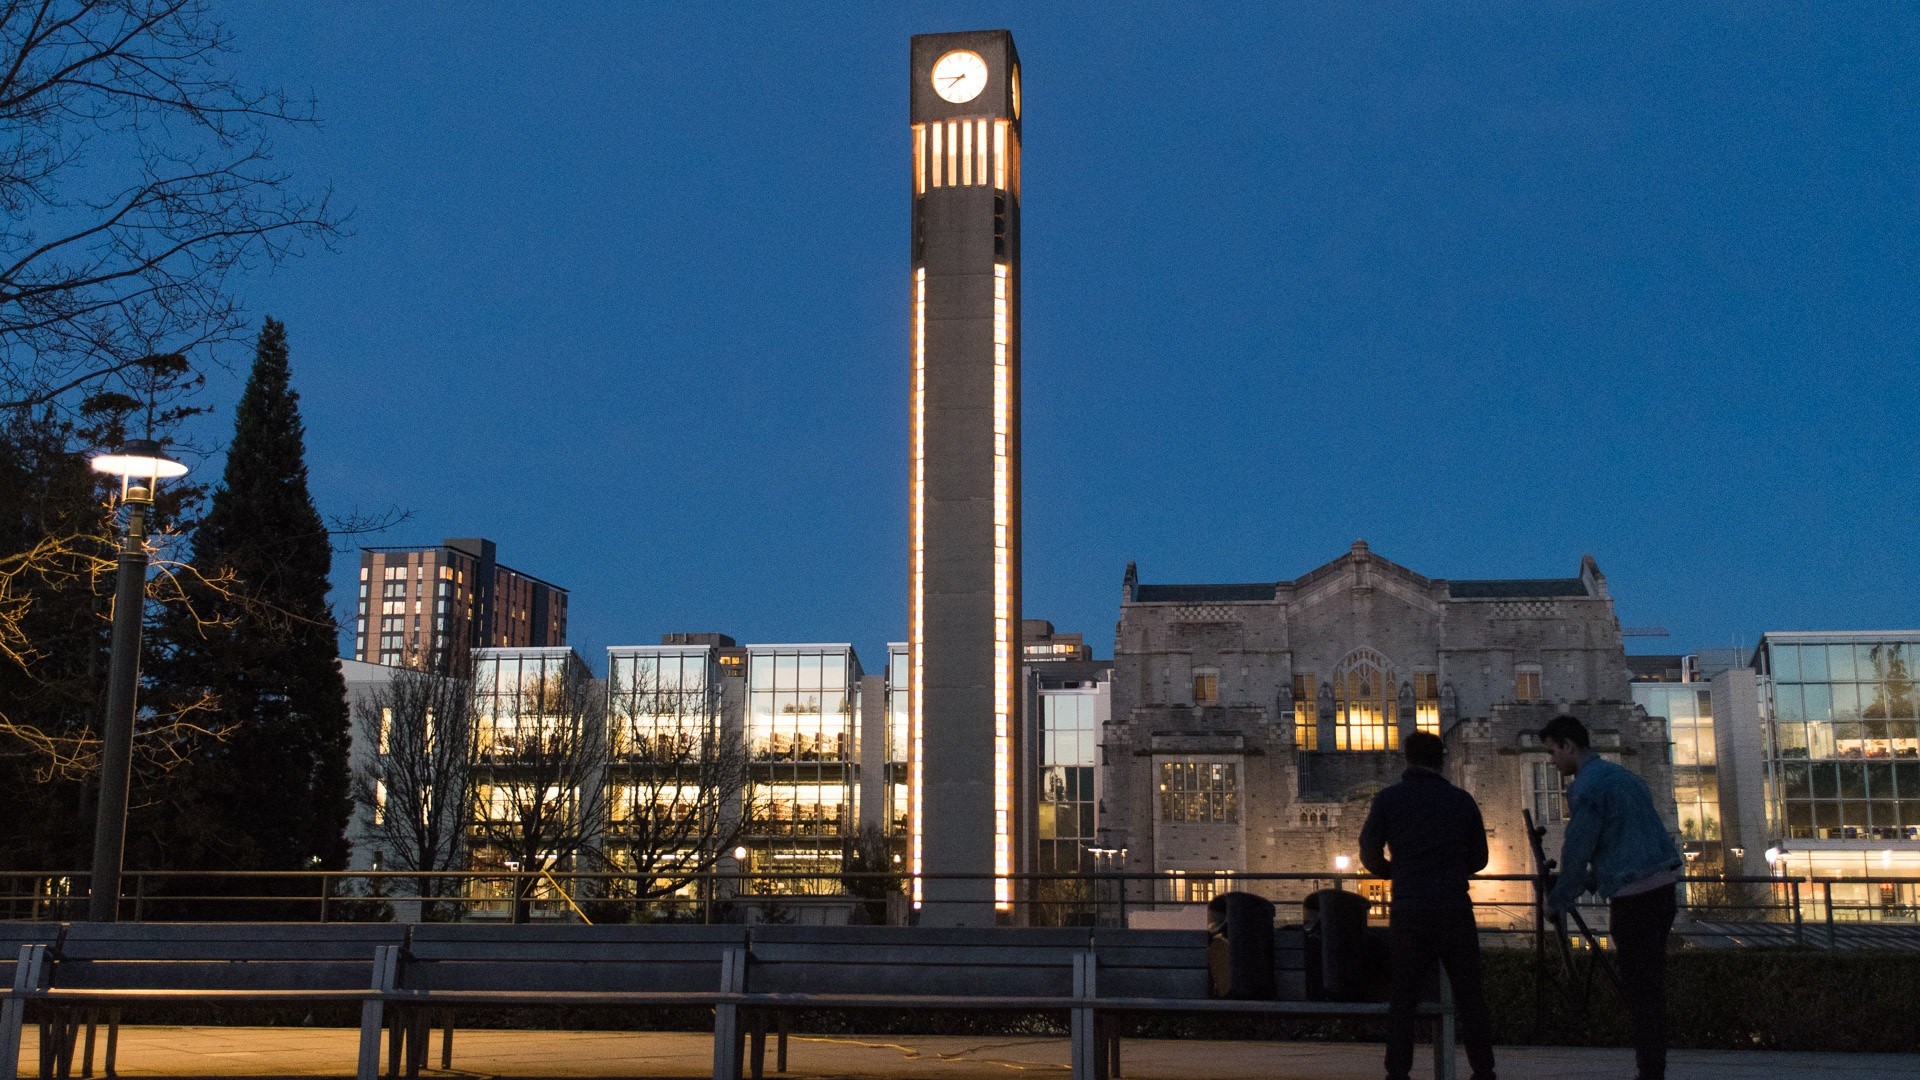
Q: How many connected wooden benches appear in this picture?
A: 5